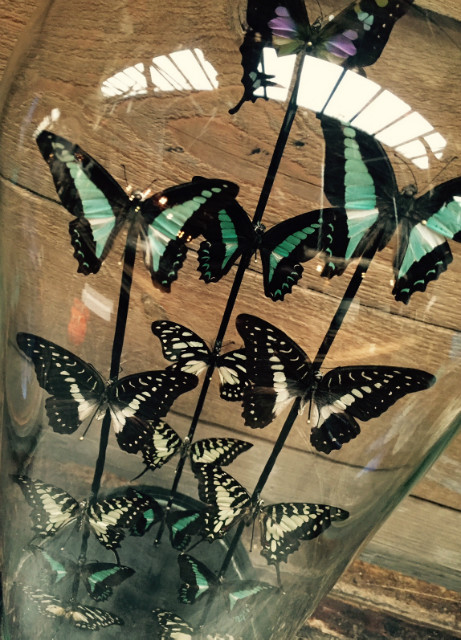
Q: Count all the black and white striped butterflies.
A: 8